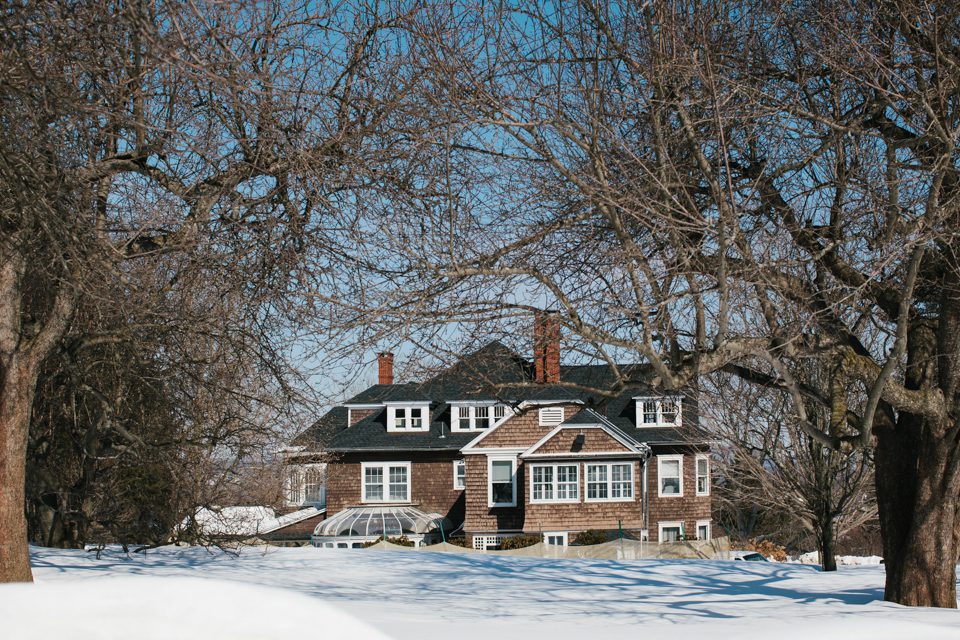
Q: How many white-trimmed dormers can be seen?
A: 3